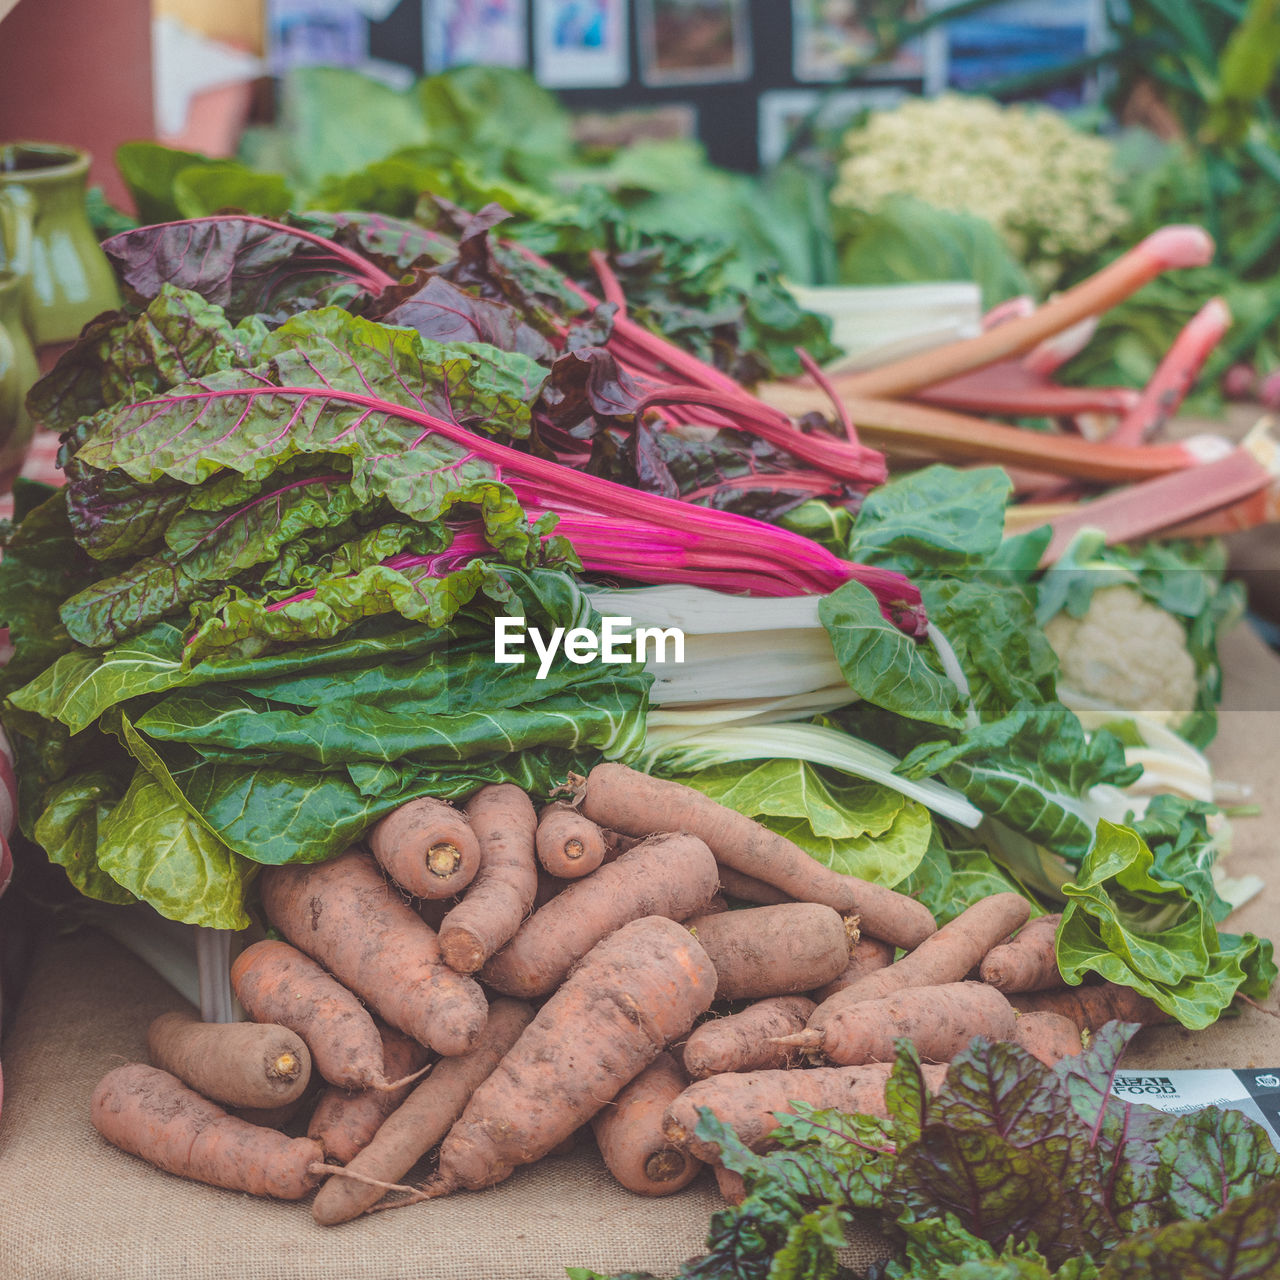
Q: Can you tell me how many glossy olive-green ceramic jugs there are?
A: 2